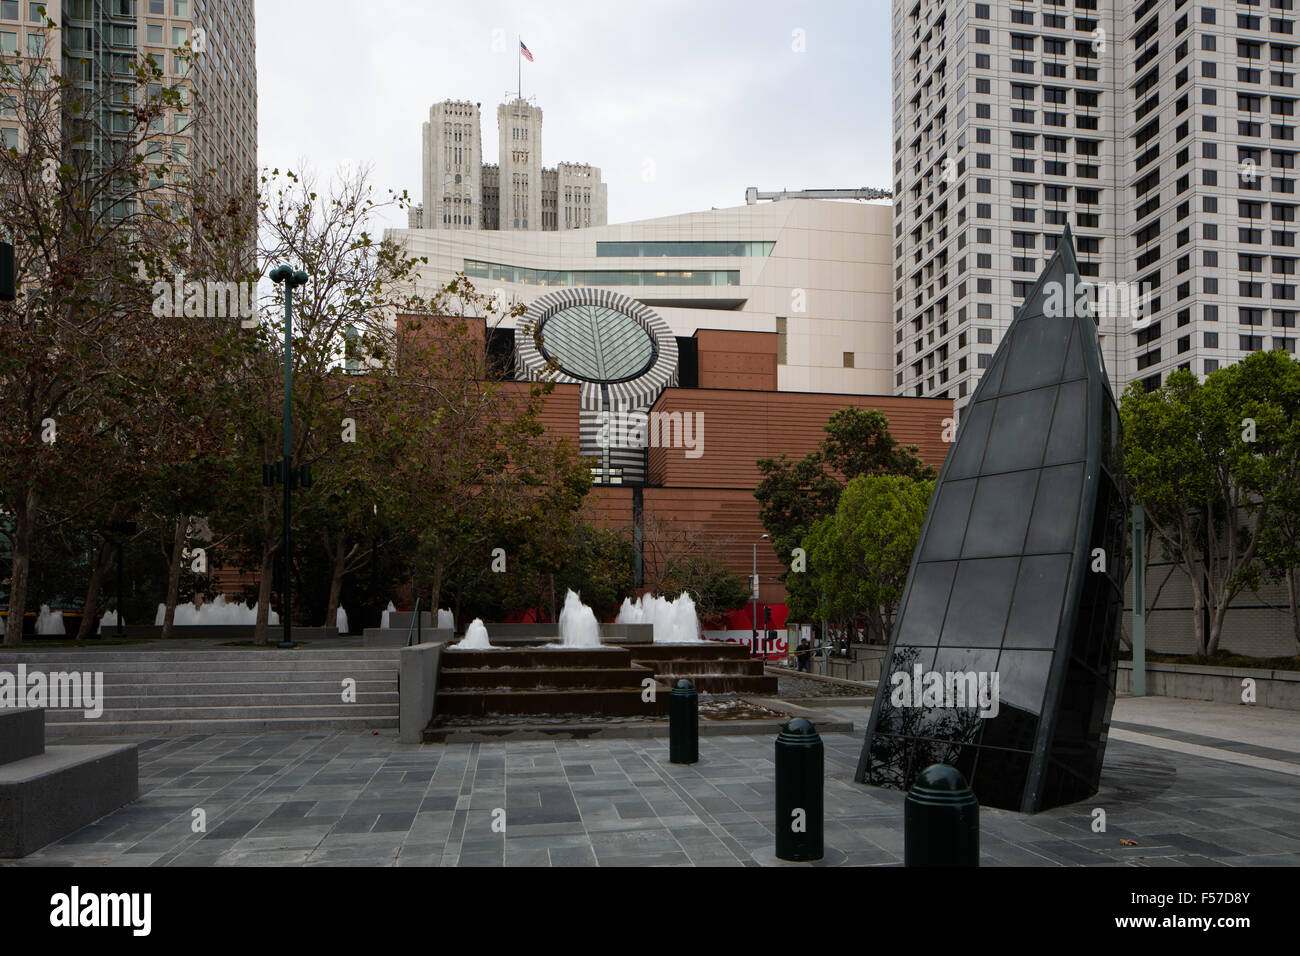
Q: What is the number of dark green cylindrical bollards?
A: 3